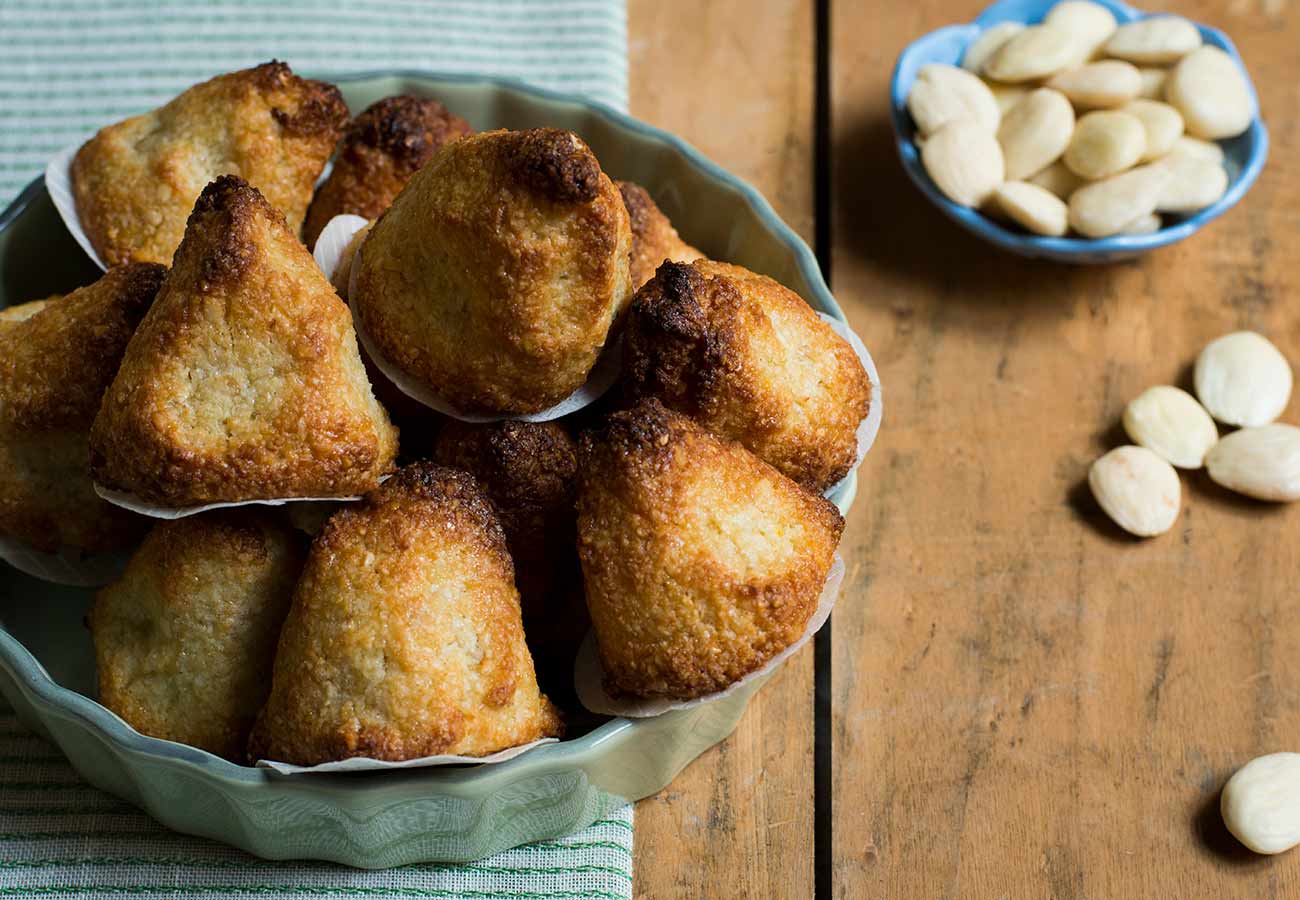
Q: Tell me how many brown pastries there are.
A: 11